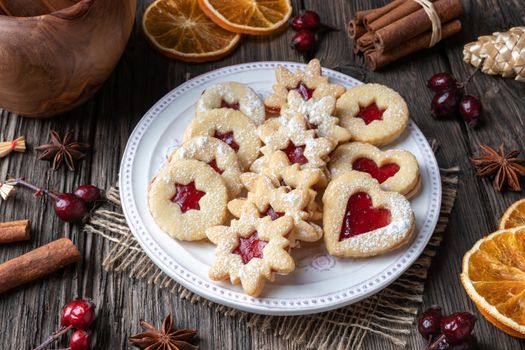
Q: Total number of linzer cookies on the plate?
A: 13